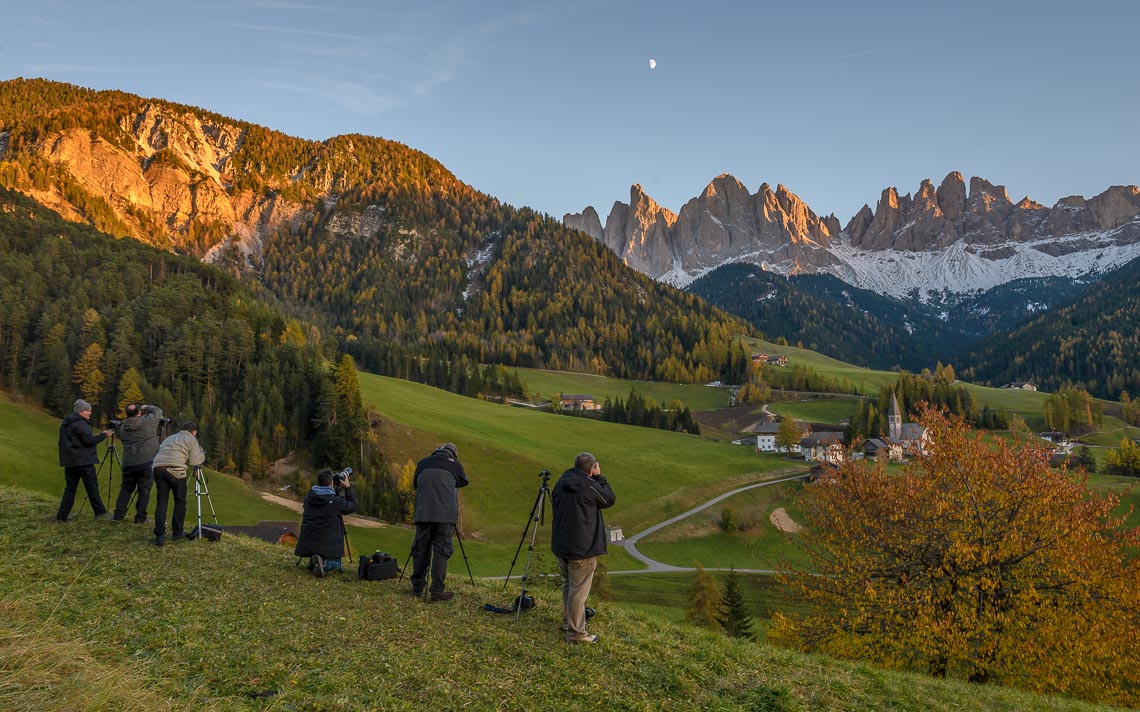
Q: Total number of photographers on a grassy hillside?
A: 6